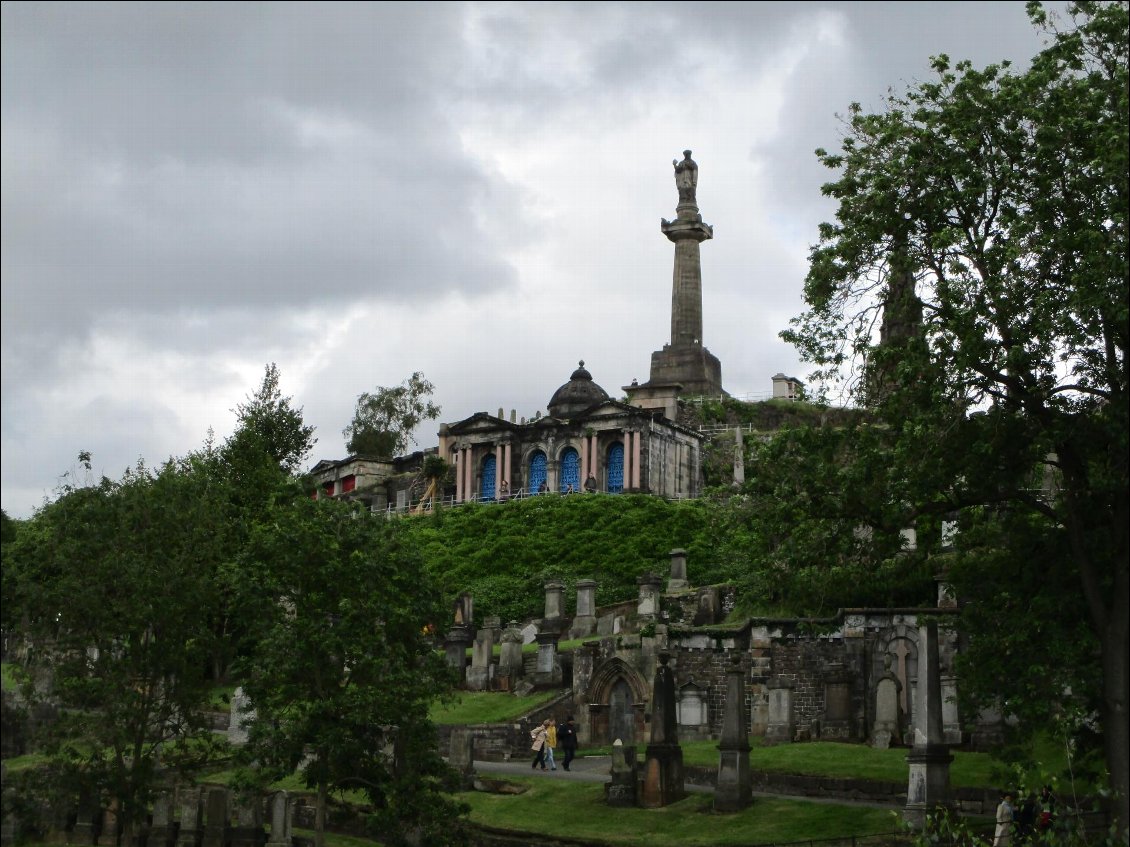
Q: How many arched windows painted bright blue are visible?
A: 4